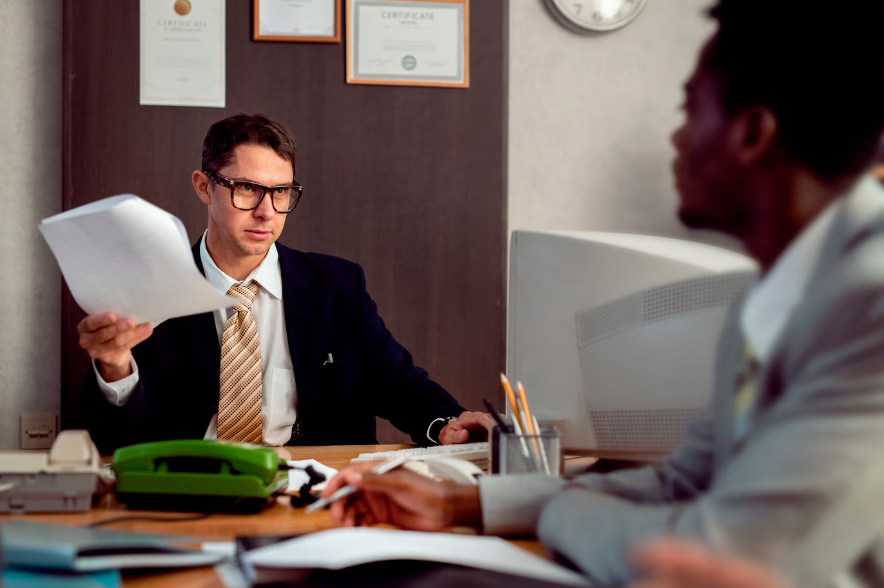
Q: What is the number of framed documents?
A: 2